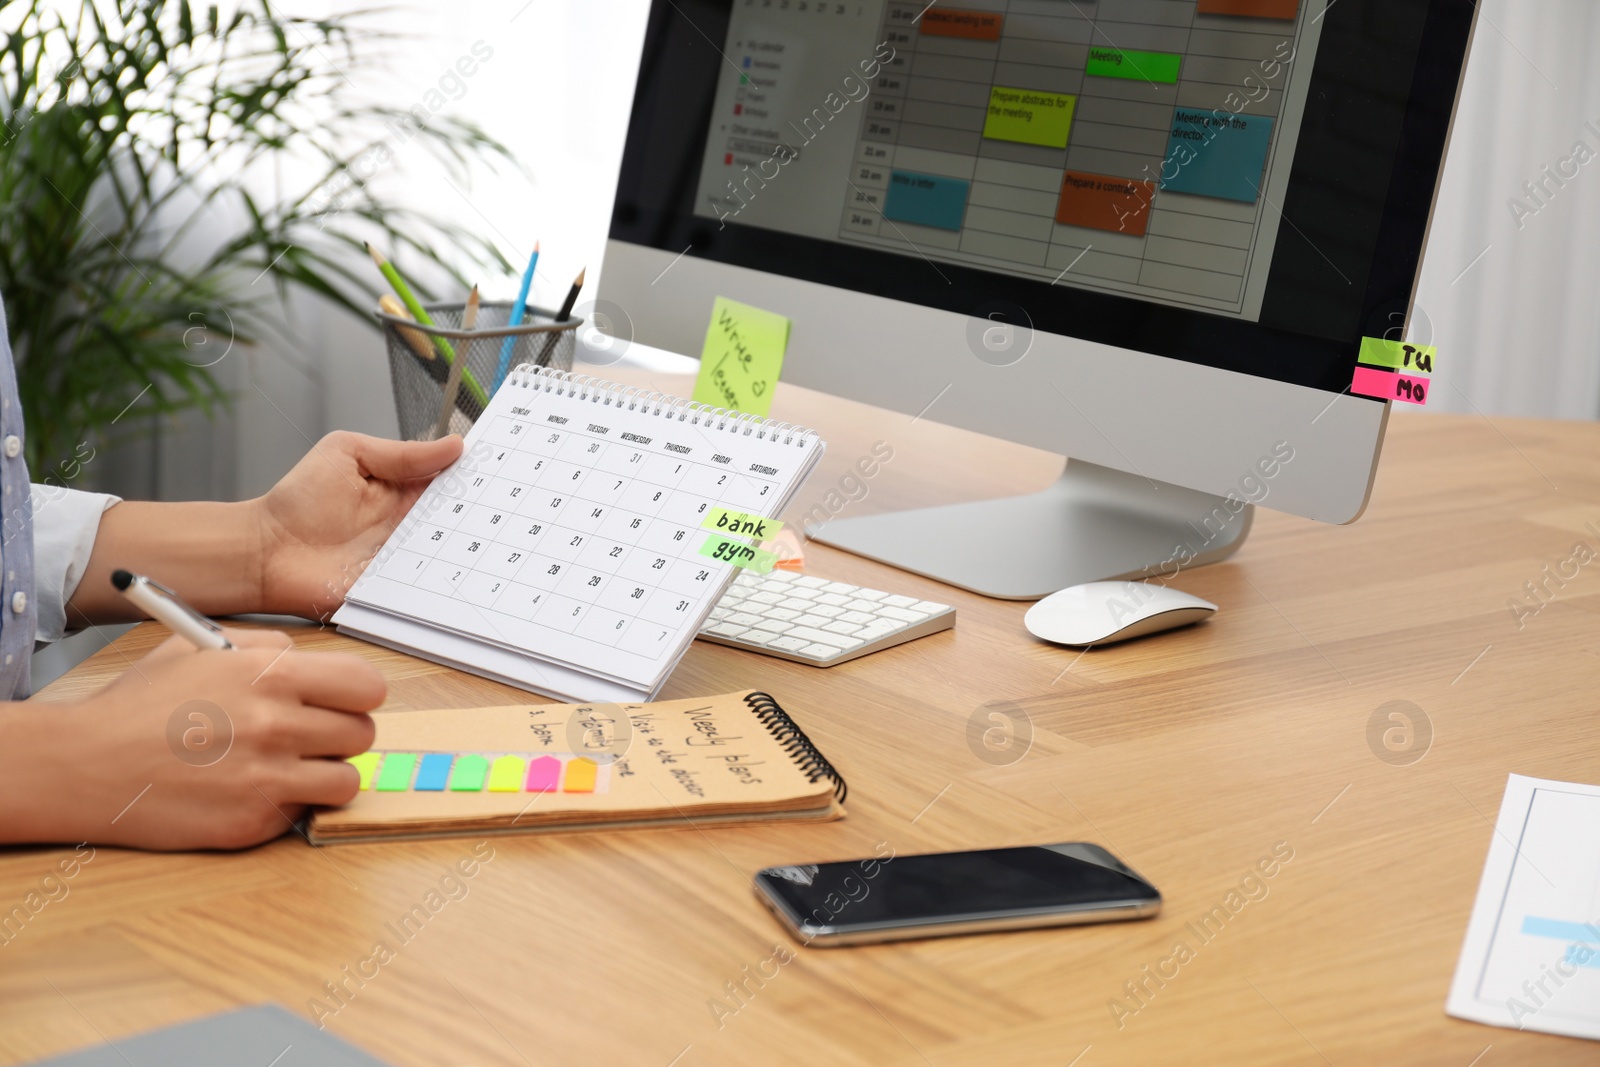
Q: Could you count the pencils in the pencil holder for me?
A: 4